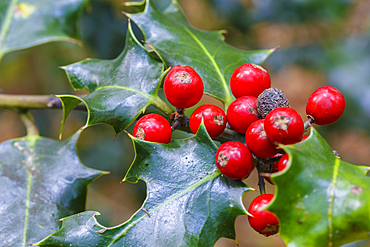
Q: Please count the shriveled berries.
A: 1